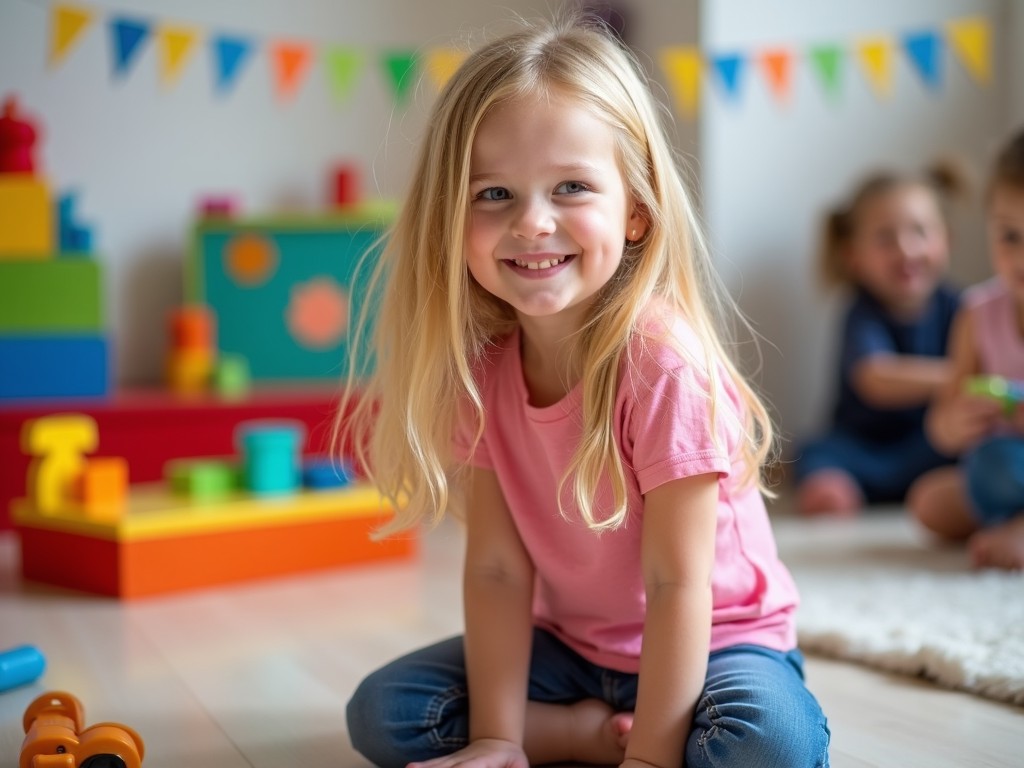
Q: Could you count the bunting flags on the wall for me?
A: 15